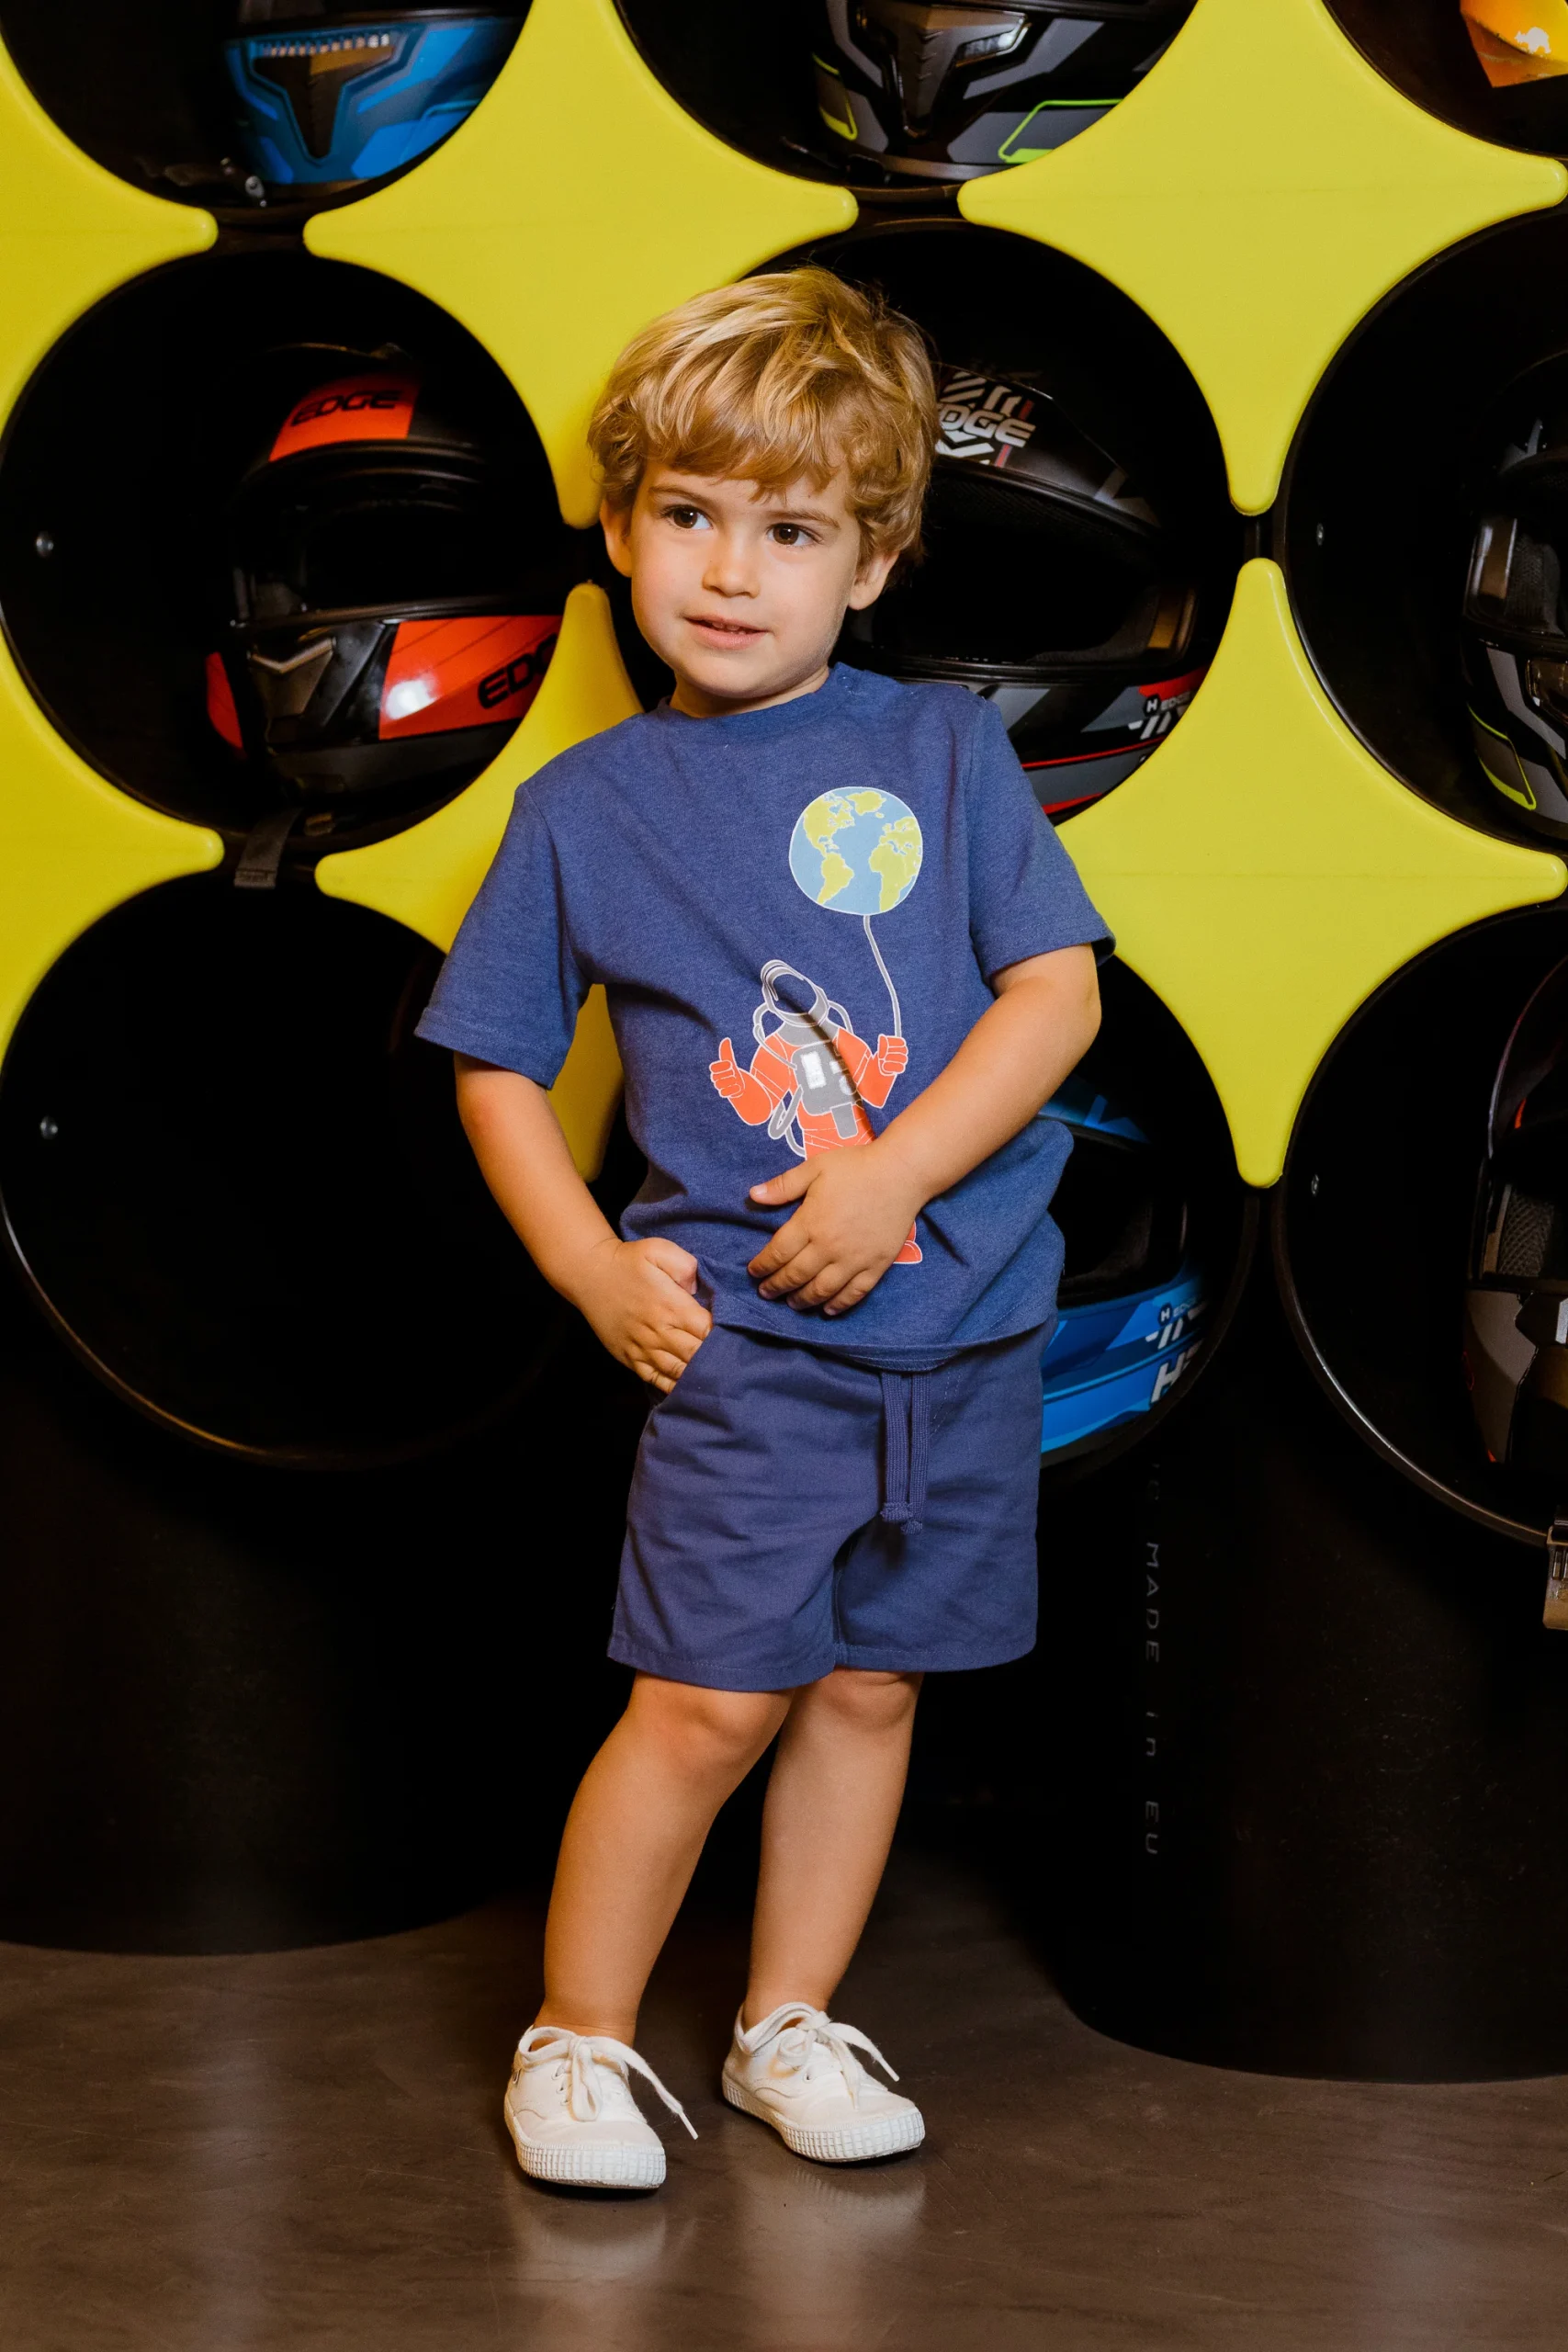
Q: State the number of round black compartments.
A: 9